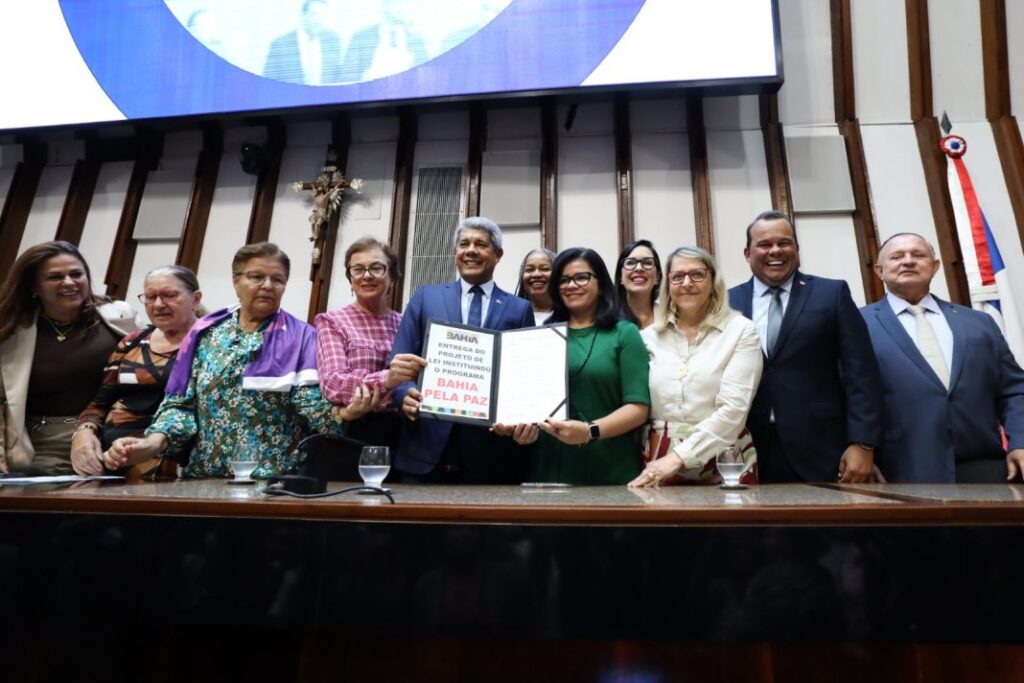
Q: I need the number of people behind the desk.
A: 11